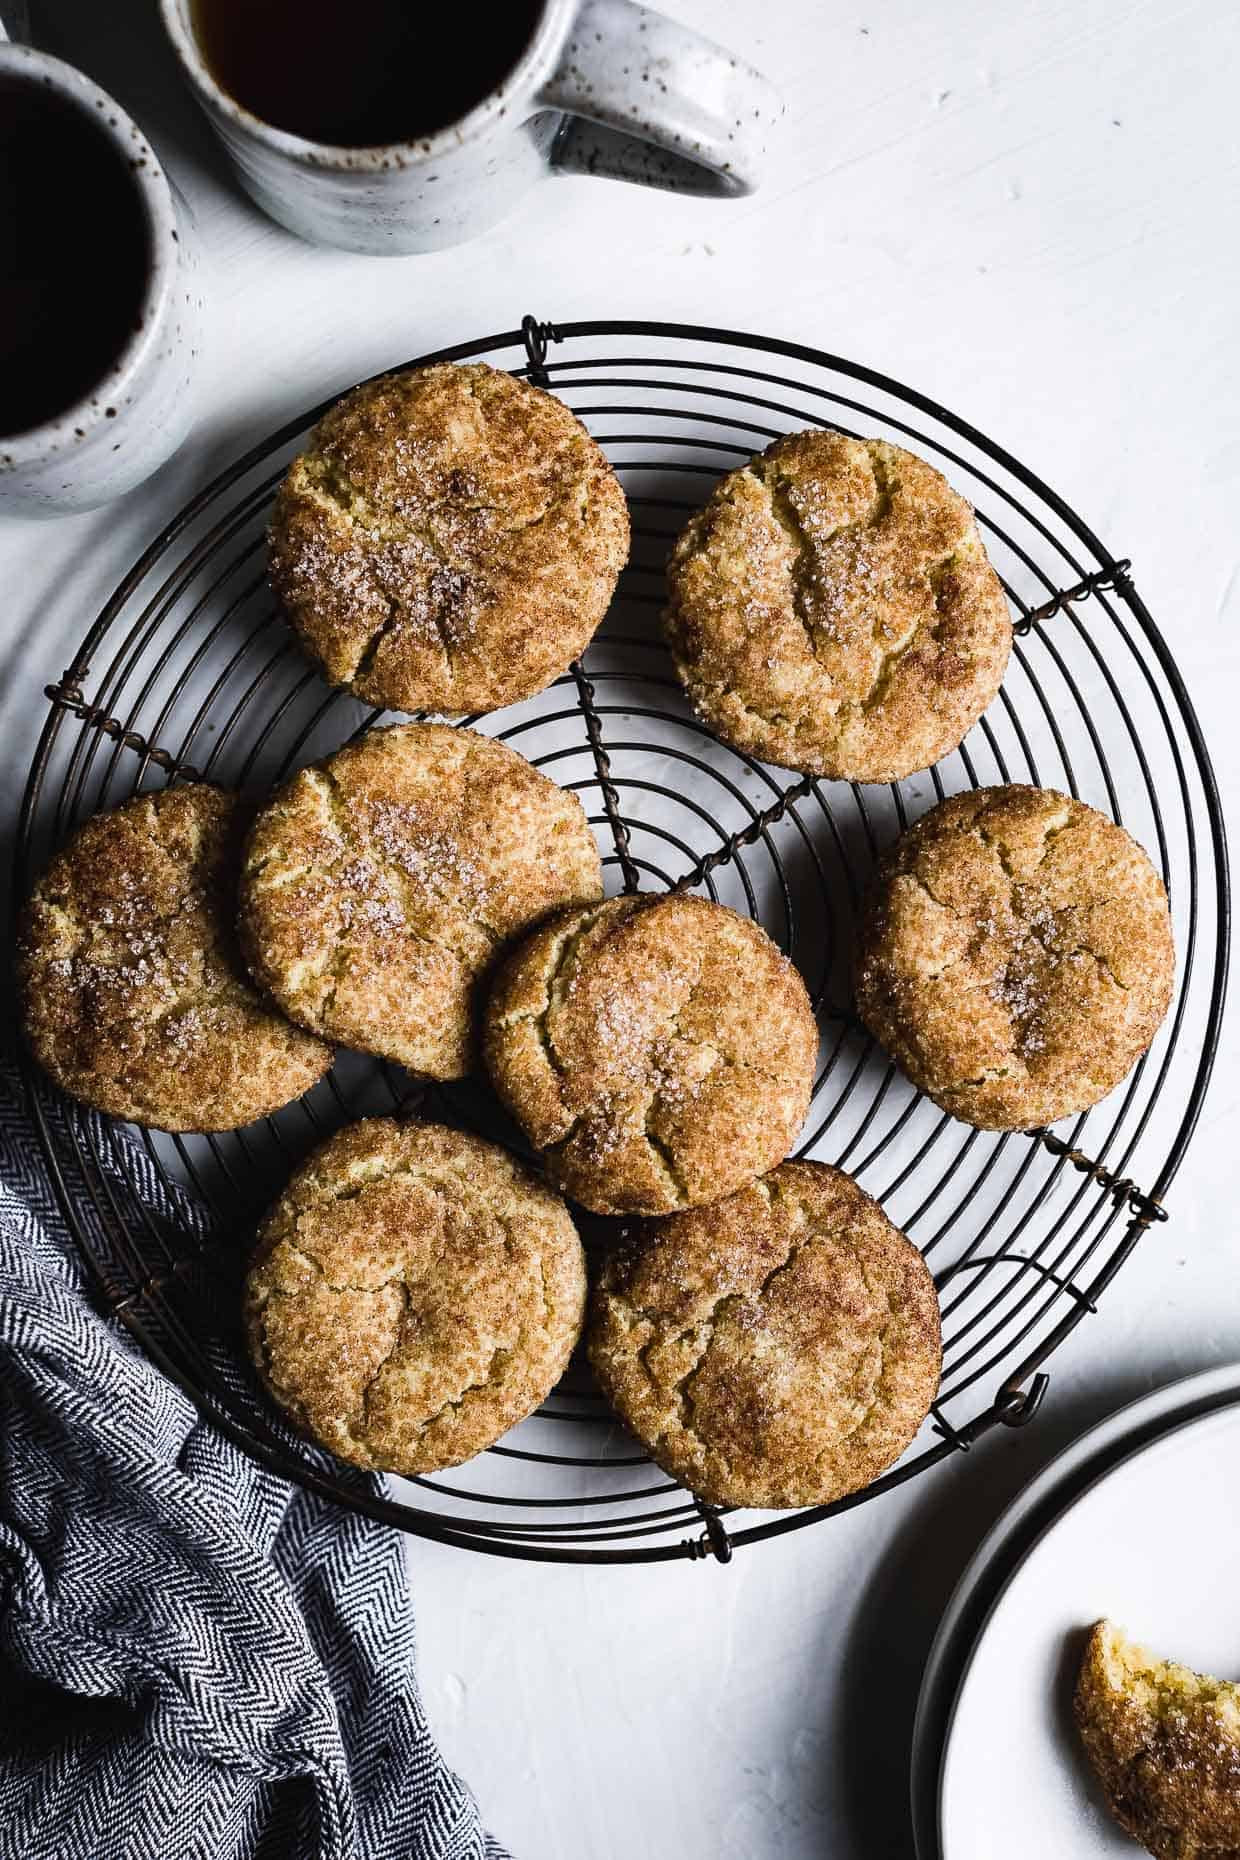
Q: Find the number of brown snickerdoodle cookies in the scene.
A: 9